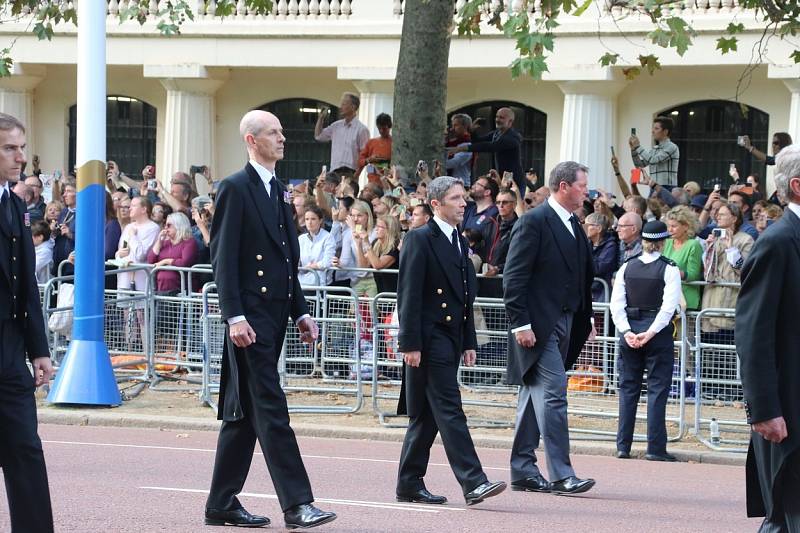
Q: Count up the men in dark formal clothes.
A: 5